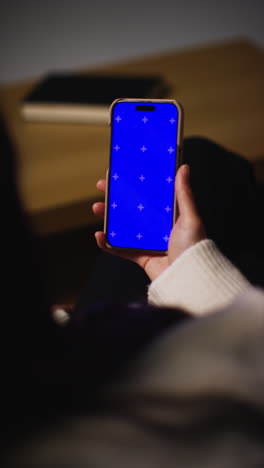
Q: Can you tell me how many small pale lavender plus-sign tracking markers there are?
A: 15